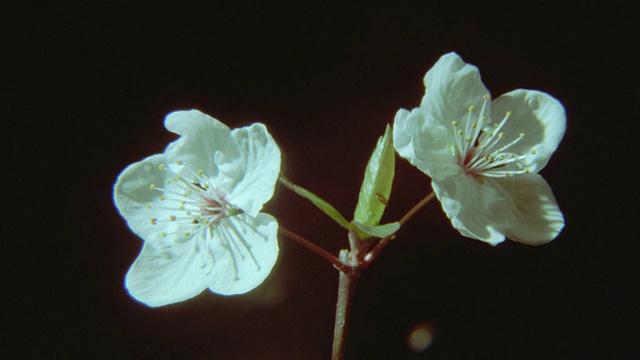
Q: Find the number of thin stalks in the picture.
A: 2